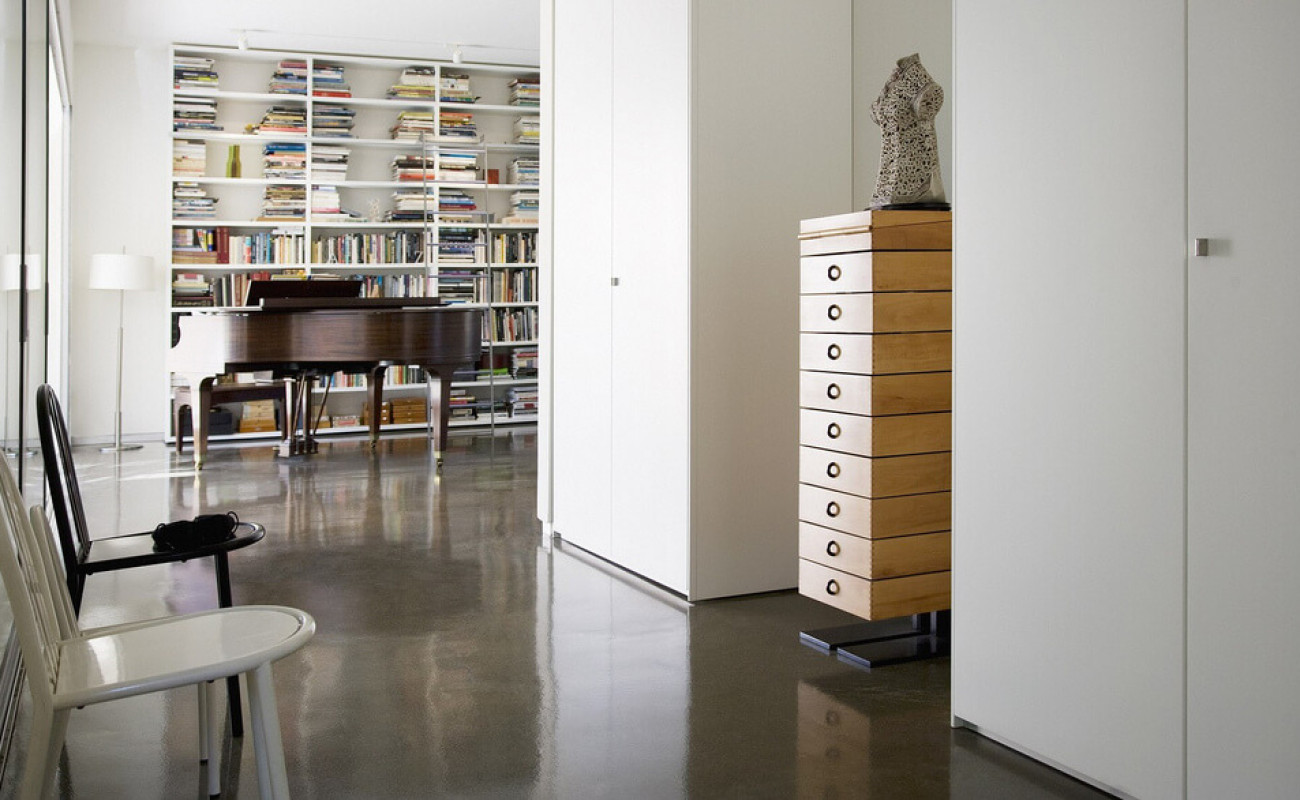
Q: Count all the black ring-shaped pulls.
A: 9